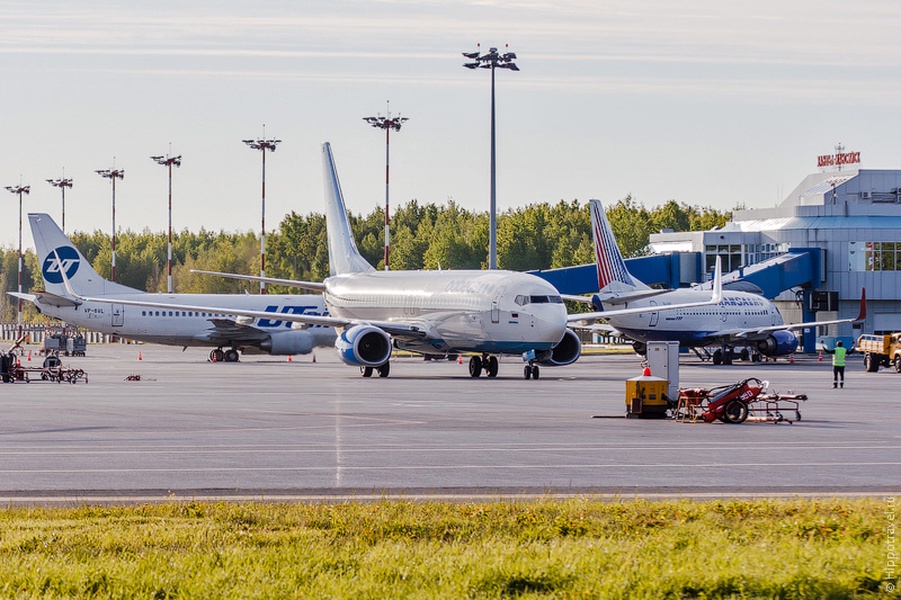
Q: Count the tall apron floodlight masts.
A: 7